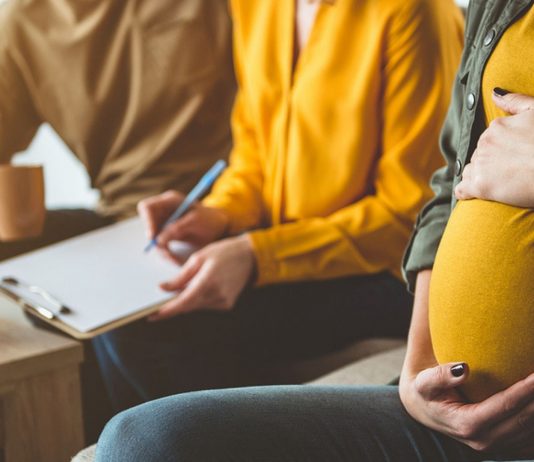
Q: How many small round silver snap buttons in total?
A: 3